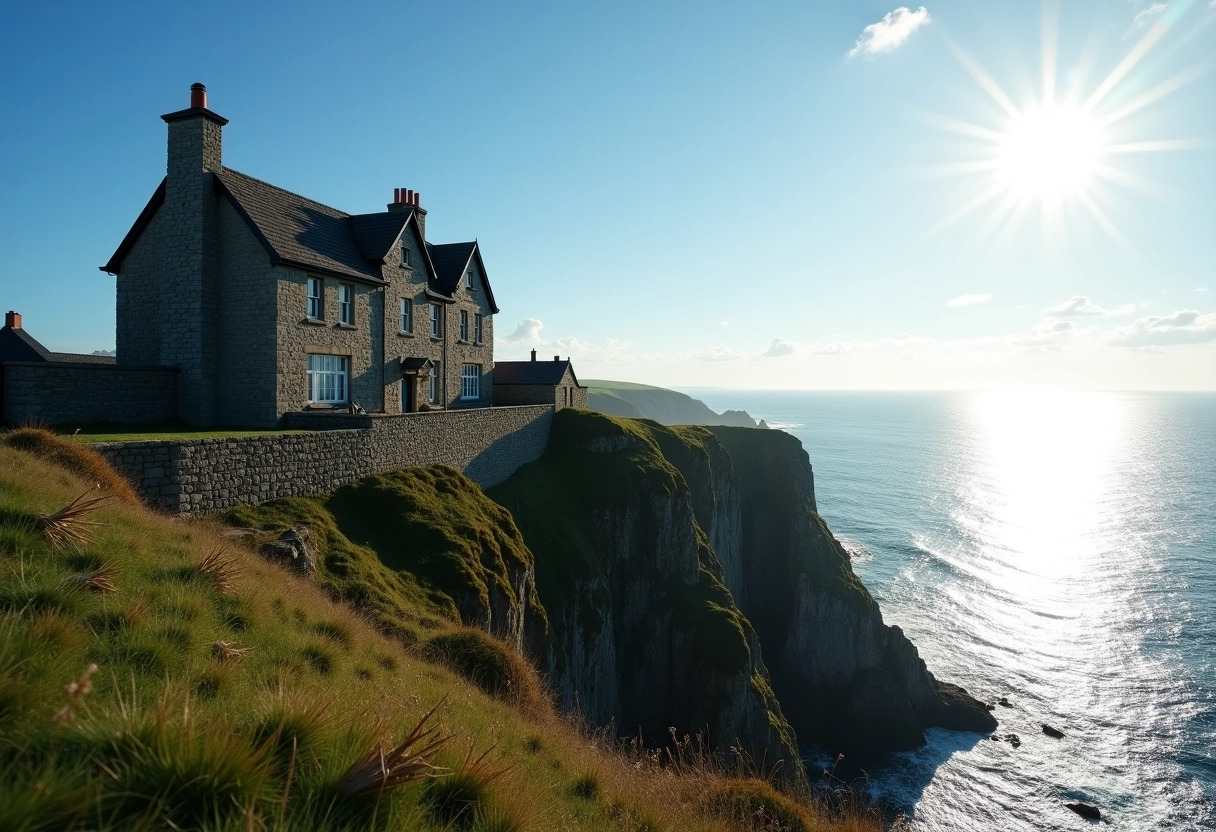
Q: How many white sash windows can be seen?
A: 11